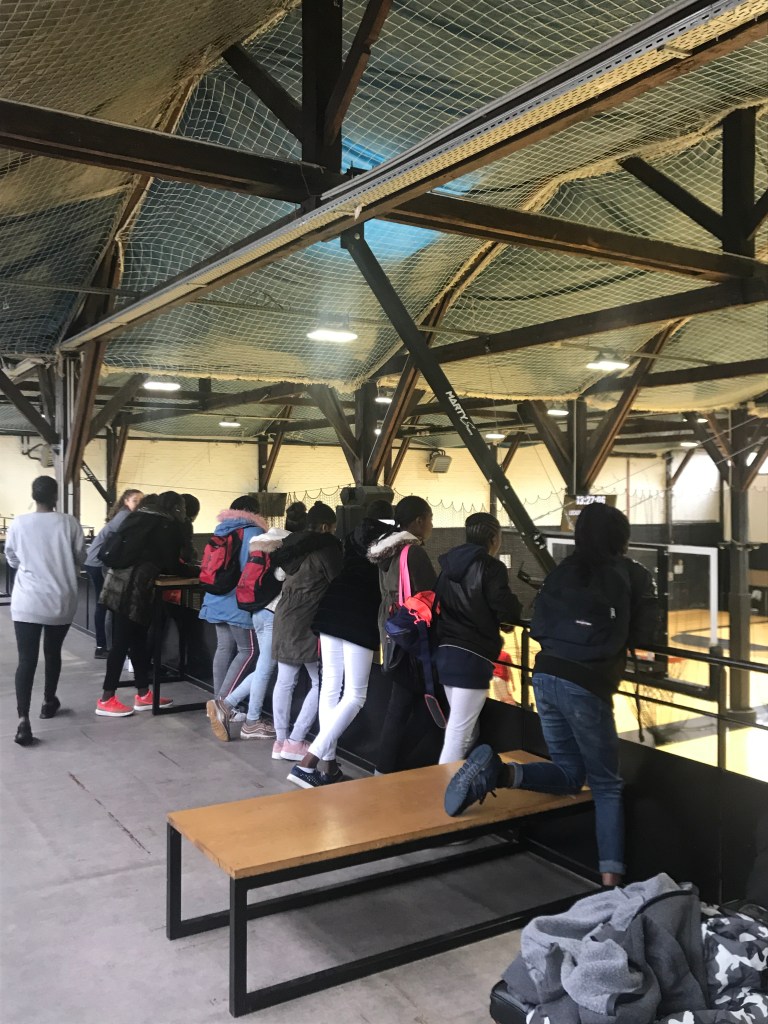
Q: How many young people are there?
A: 12